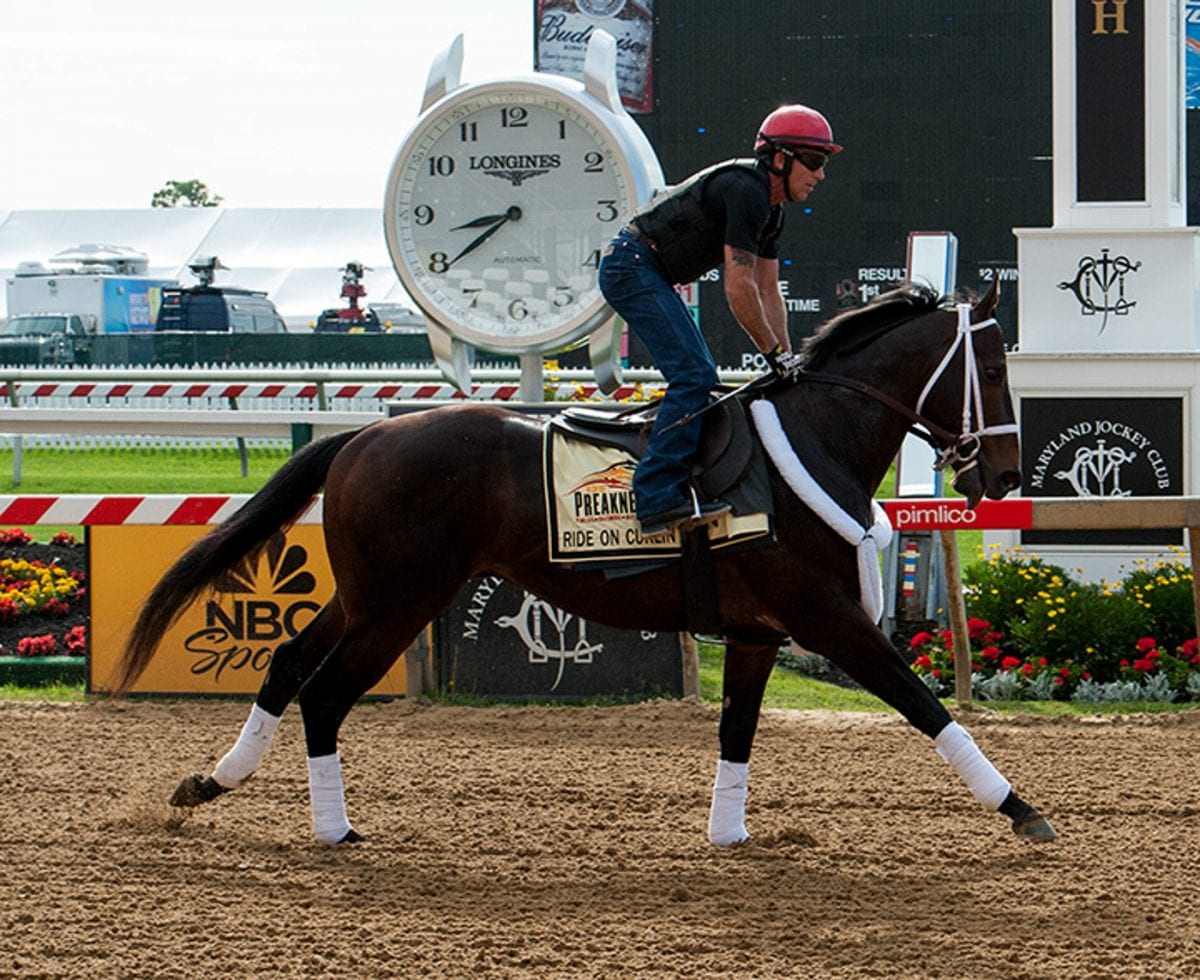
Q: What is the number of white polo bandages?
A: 4